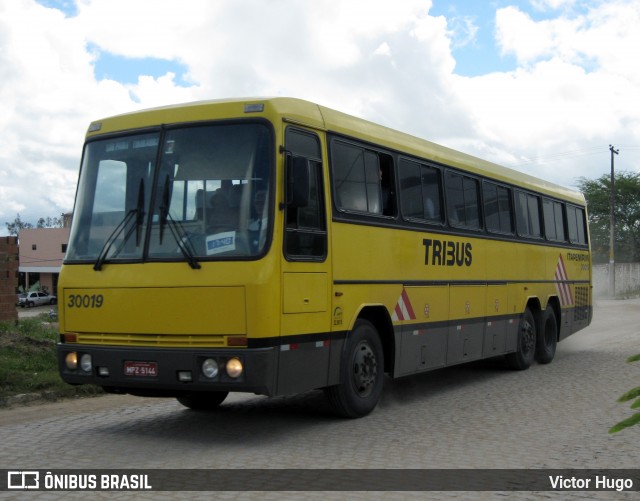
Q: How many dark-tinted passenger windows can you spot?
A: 7